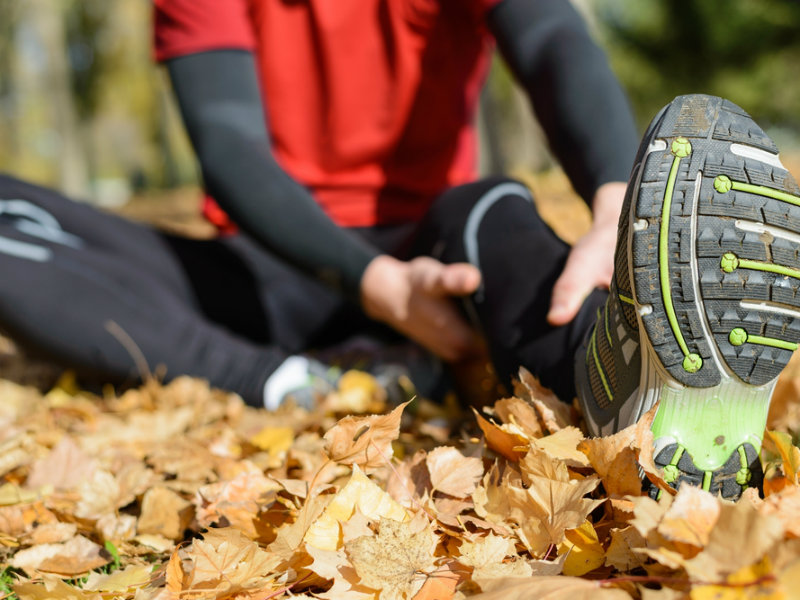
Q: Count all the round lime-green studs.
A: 7